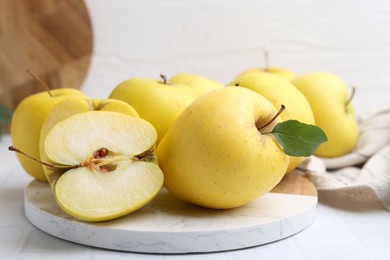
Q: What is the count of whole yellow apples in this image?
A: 7